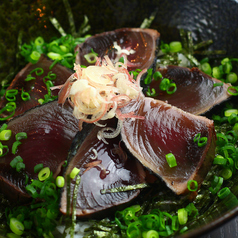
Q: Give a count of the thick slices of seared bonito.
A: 6